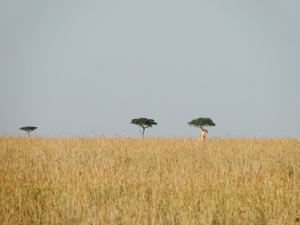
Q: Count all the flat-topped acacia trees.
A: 3